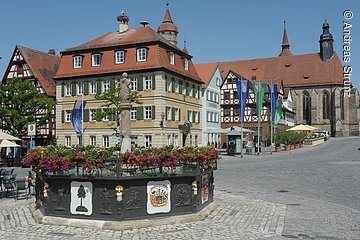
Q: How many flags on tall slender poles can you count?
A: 5